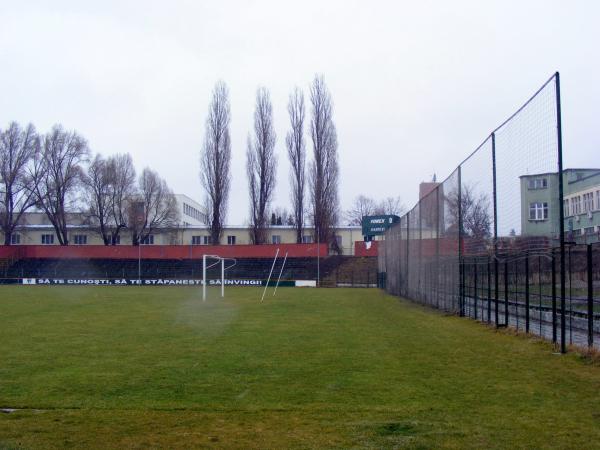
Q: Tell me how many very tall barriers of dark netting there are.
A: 1